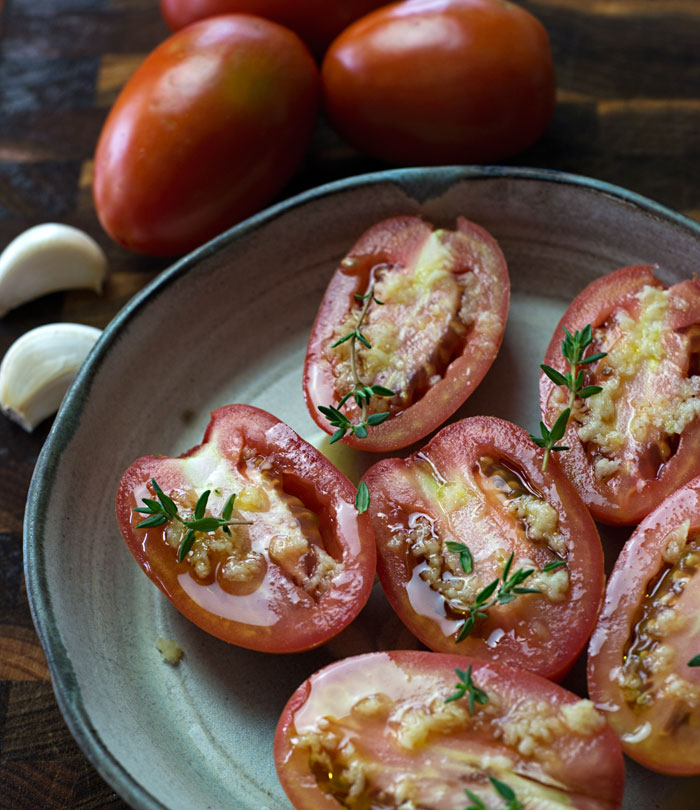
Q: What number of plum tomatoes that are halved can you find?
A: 6